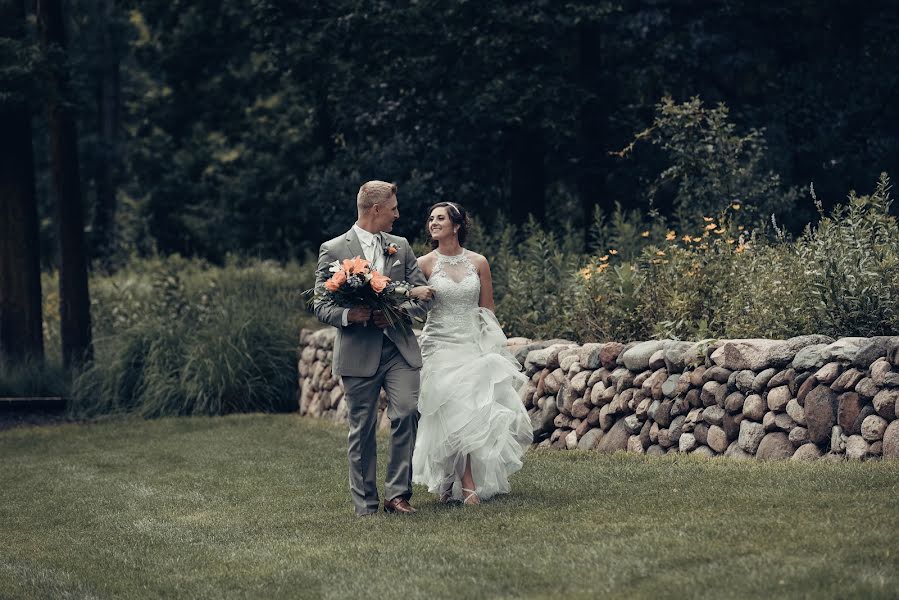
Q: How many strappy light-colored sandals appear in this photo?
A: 1